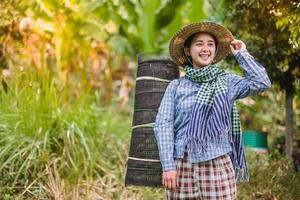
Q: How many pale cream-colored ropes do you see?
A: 3